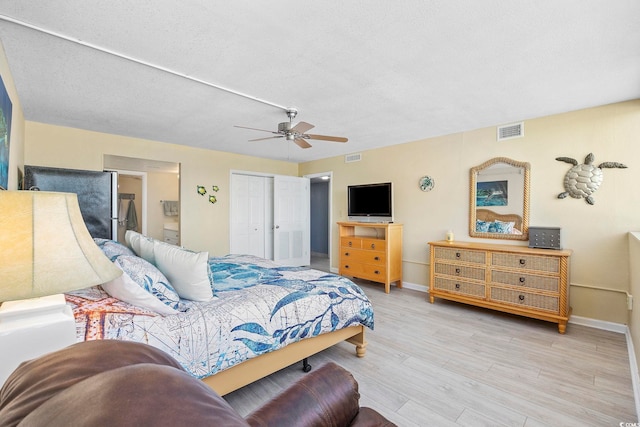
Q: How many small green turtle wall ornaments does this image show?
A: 3